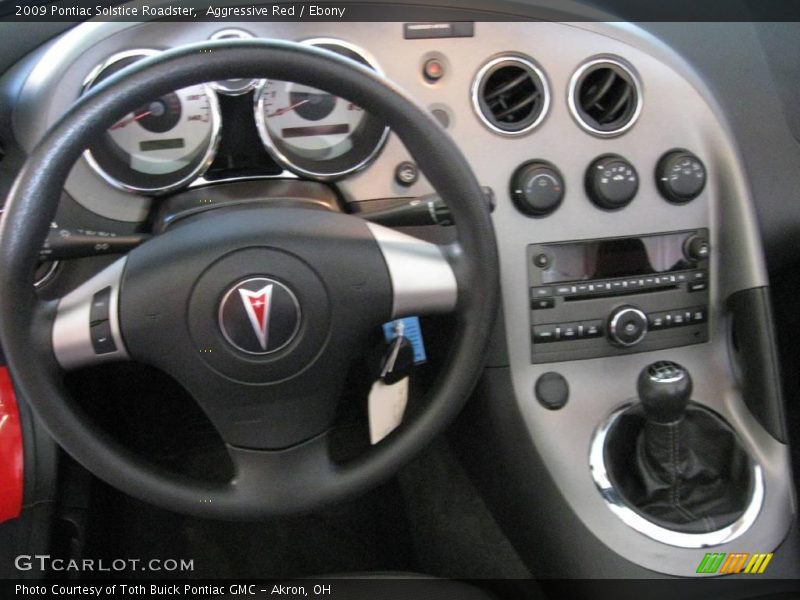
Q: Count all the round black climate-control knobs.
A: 3